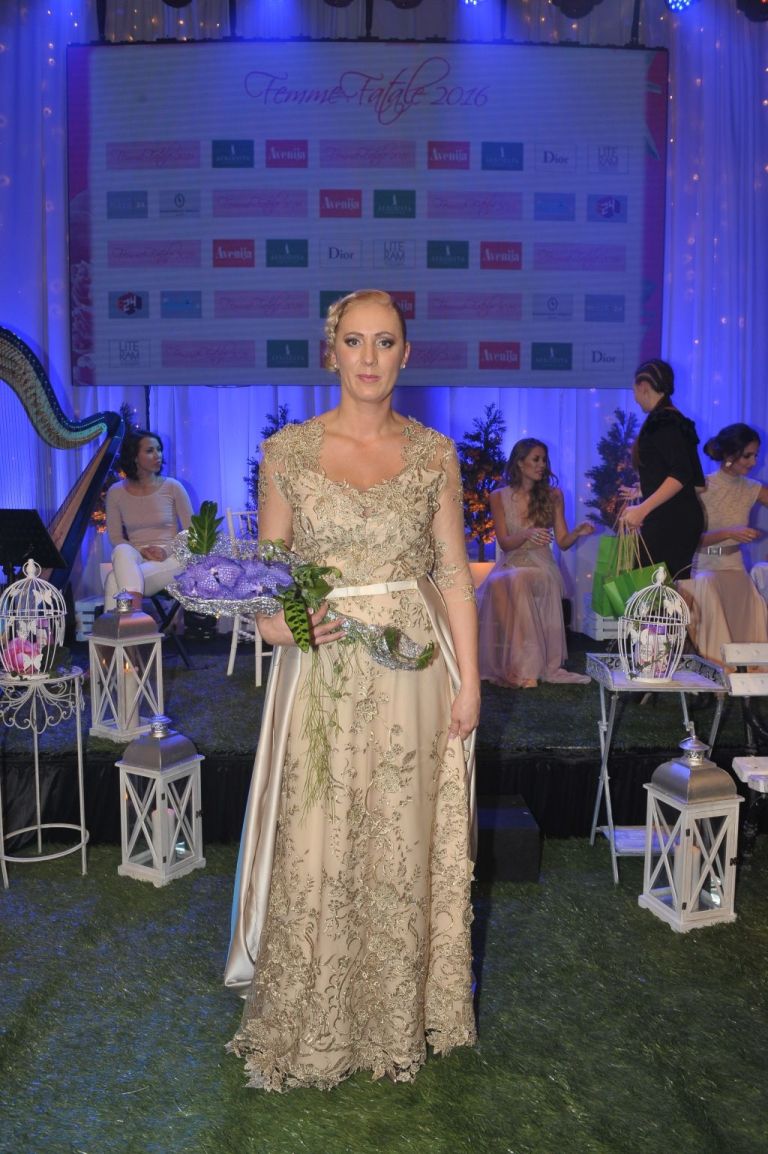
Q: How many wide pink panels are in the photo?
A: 10